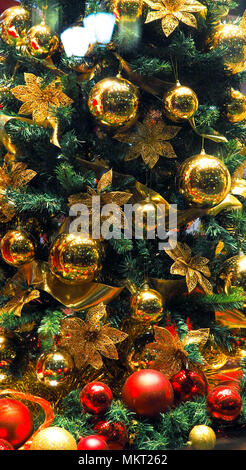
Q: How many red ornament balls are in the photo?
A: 8